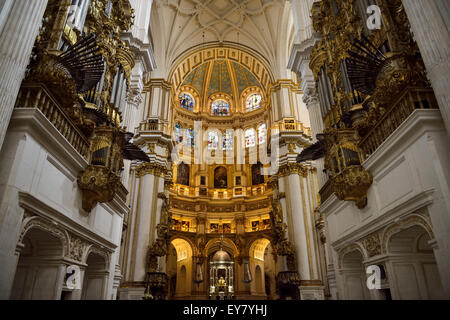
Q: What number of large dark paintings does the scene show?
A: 3